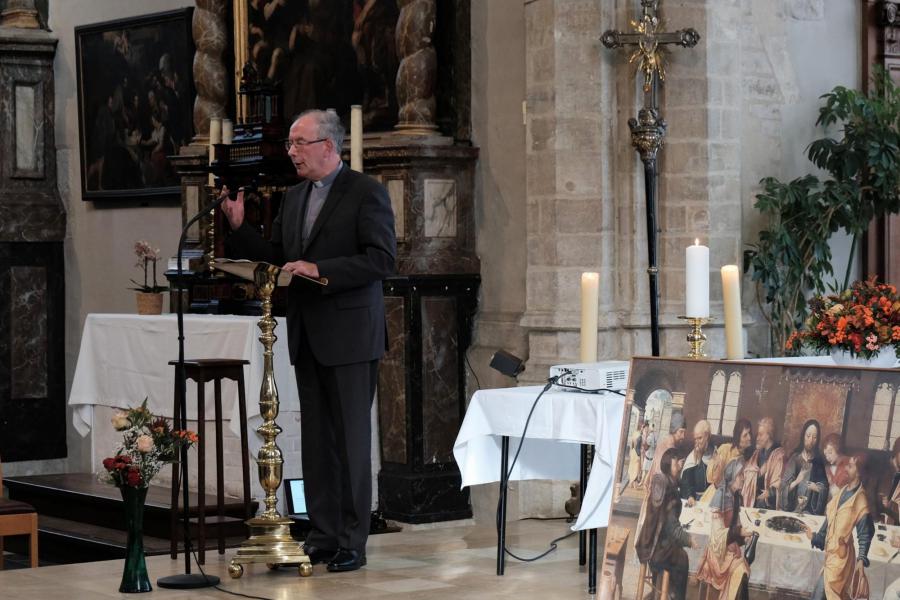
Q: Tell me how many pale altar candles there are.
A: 6